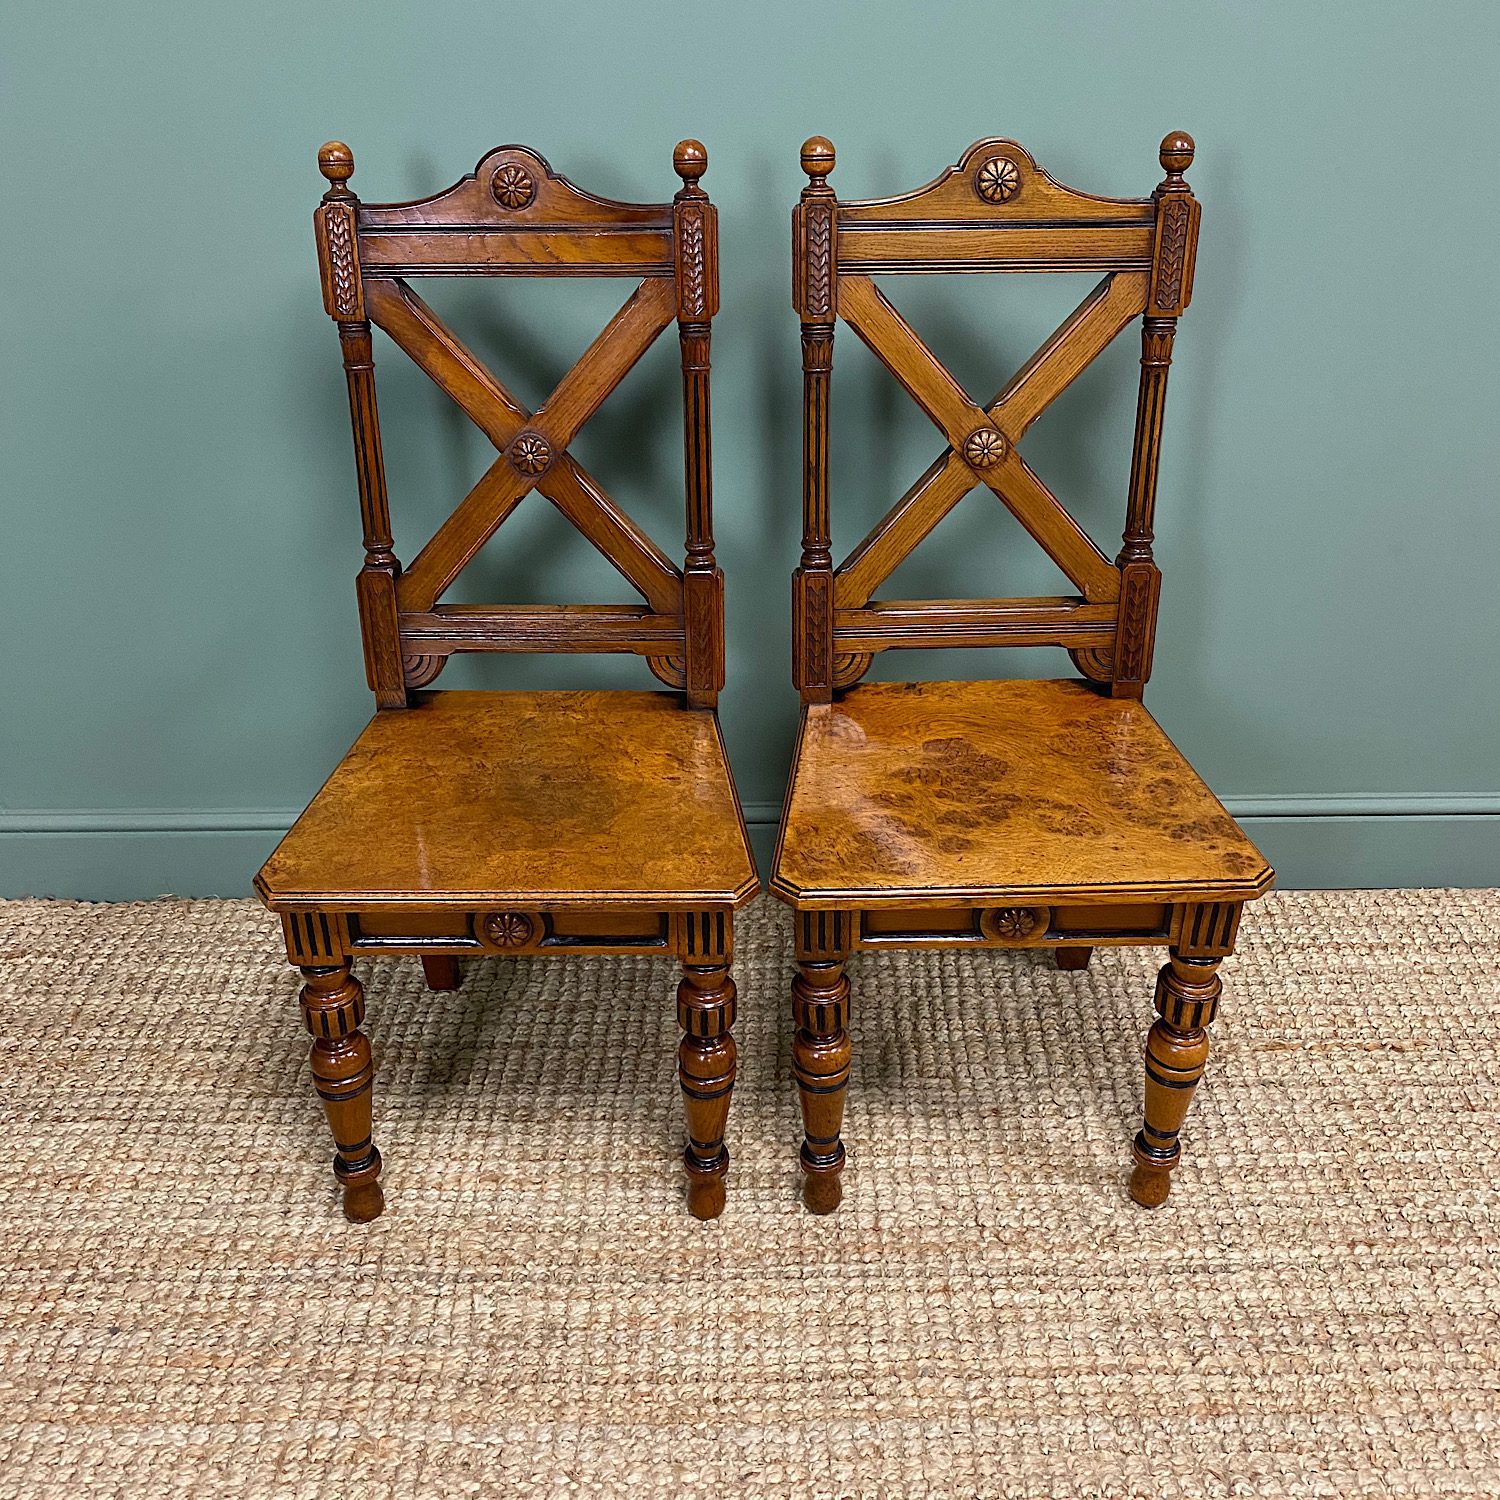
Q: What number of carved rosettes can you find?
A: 6